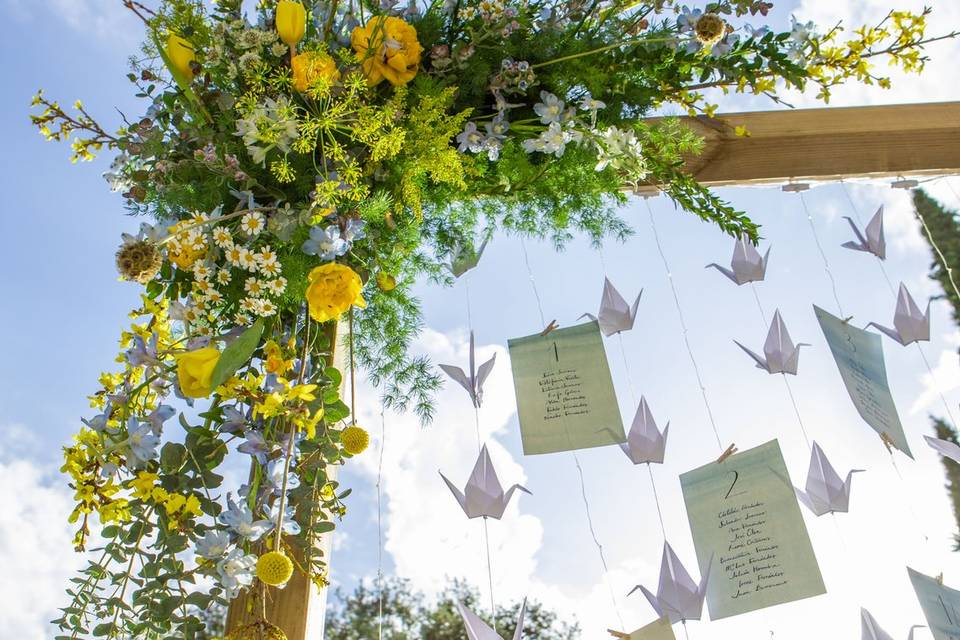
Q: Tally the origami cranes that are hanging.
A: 14